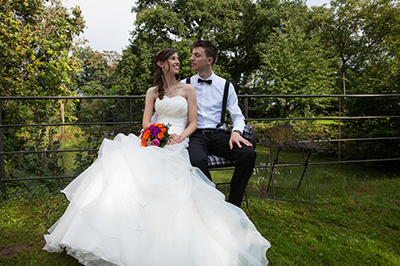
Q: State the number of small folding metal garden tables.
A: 1